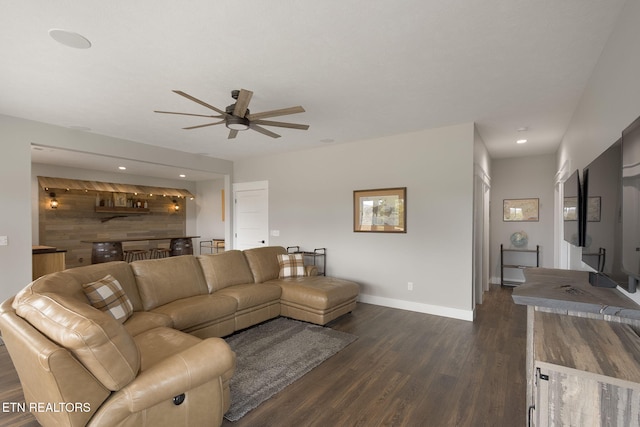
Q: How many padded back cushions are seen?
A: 5